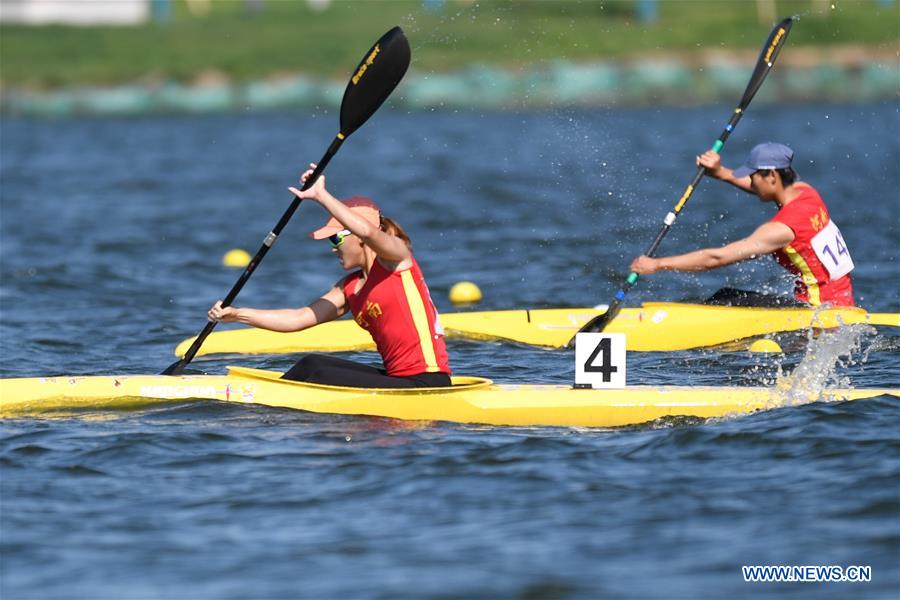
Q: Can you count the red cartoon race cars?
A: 0